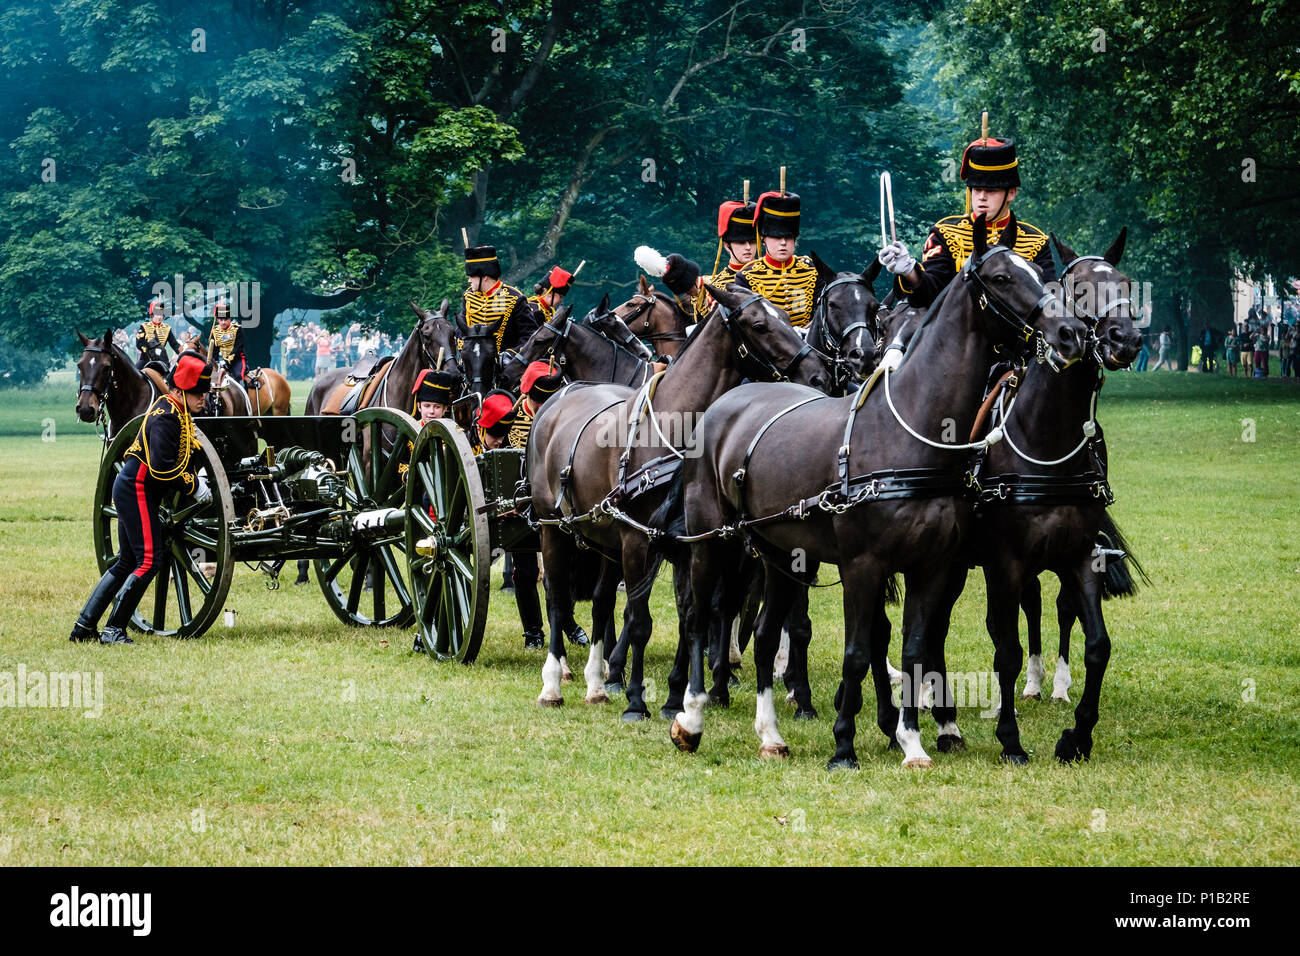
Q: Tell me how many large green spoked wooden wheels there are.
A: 3